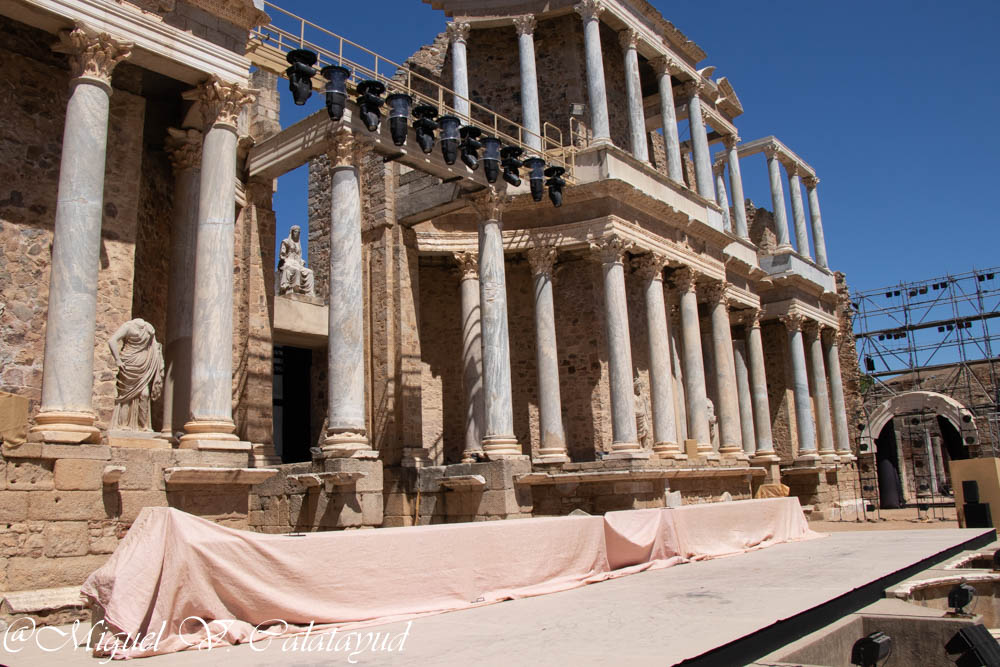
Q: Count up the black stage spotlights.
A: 11